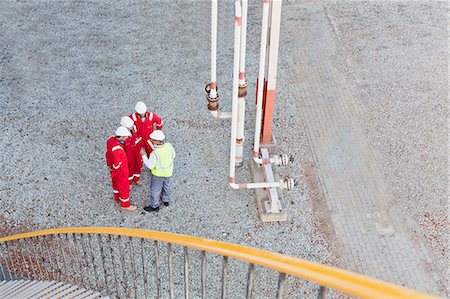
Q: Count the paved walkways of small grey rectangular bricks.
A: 1